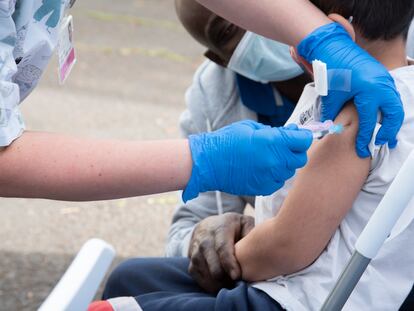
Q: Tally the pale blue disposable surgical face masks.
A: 1